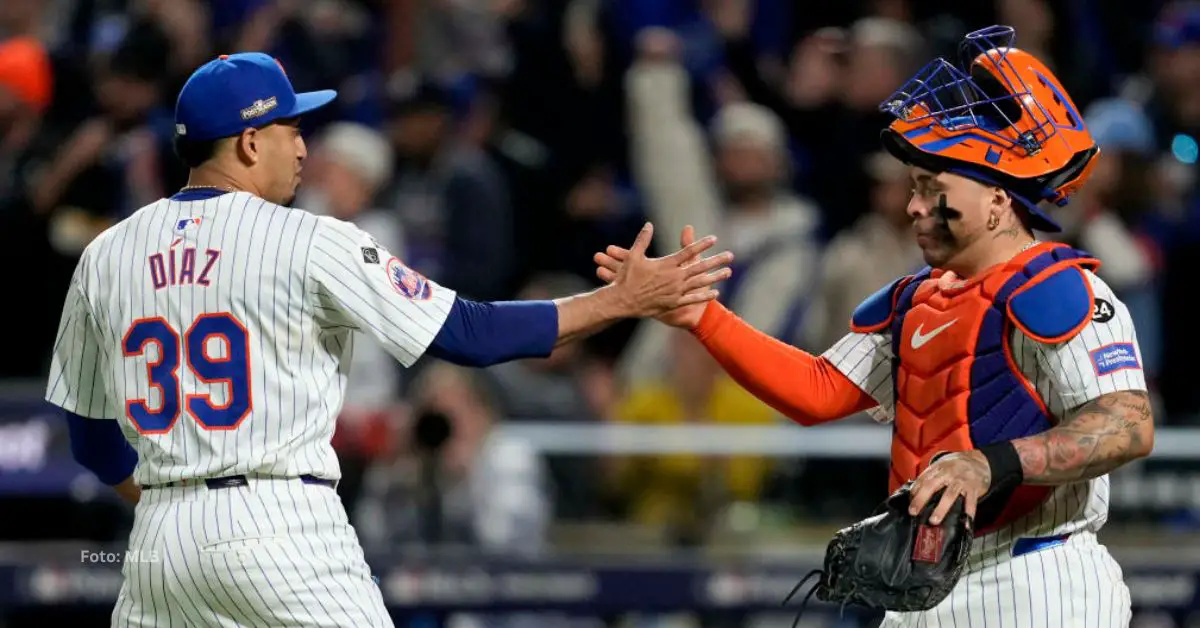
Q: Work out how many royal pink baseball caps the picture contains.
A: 0